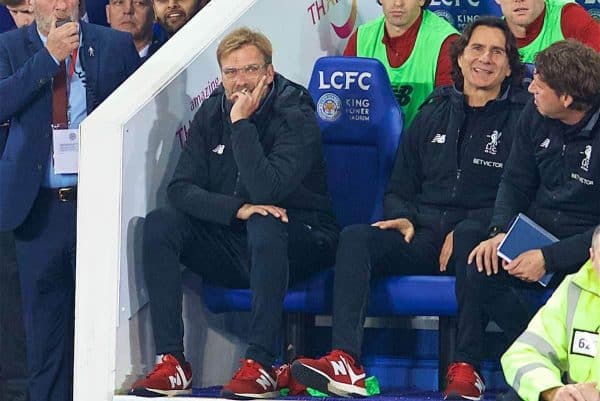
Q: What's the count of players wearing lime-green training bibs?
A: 2